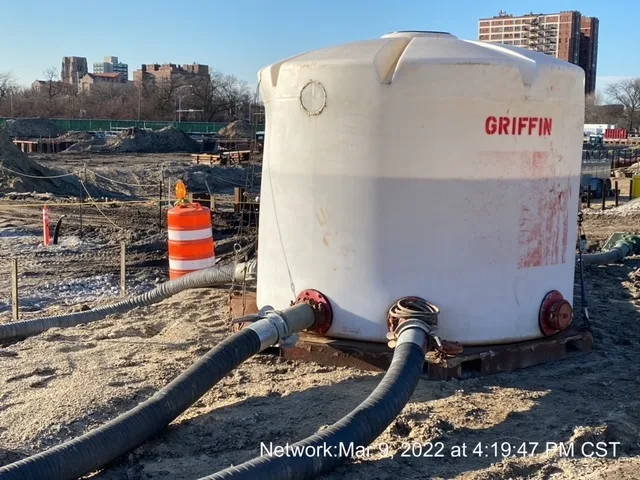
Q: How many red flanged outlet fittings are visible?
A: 3